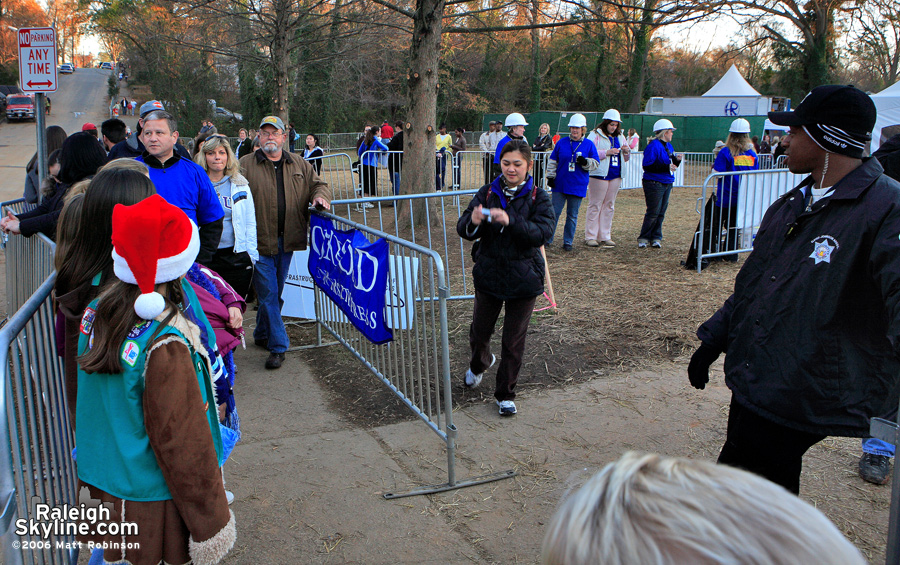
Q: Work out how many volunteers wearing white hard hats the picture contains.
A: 5